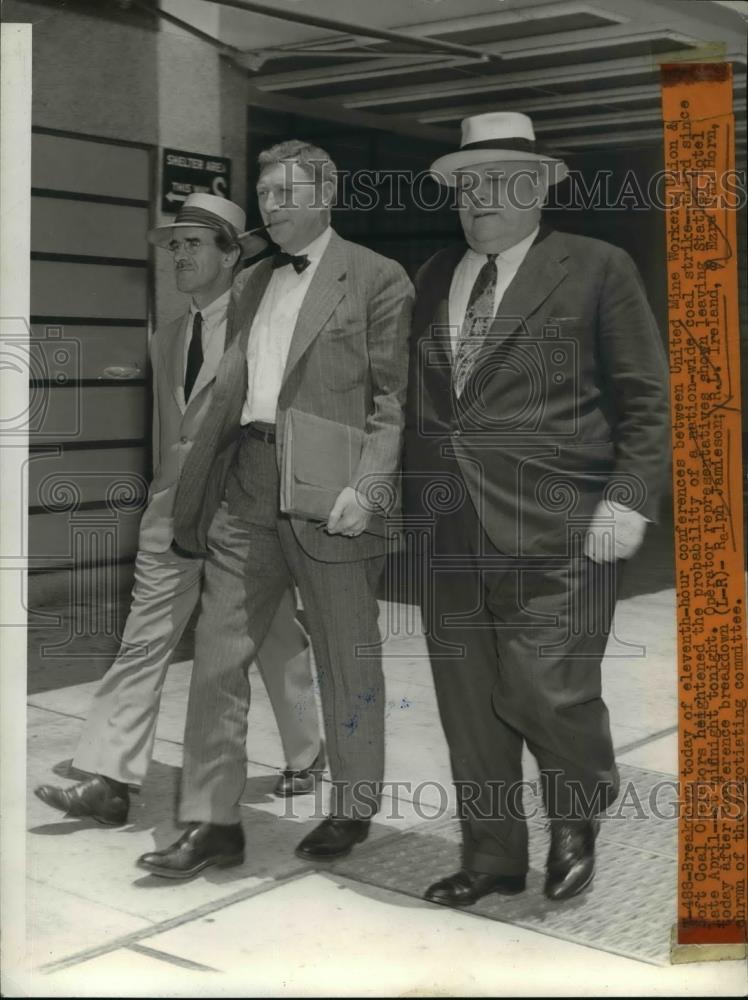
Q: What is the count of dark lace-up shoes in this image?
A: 6